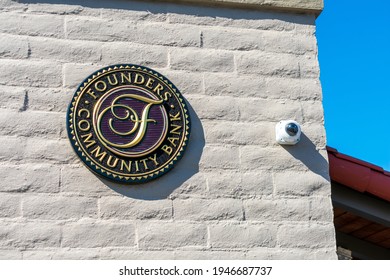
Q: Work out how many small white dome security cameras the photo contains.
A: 1